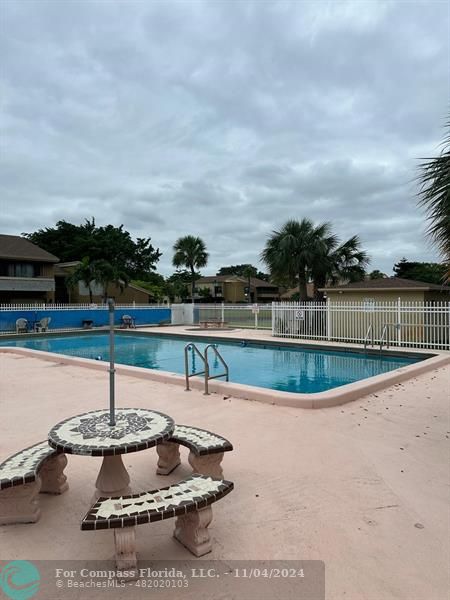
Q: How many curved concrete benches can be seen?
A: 3